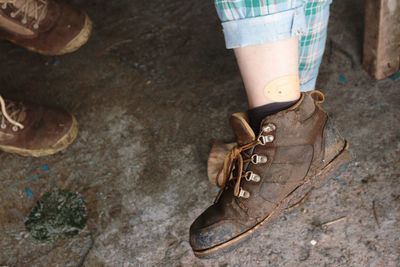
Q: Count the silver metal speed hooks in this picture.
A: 5